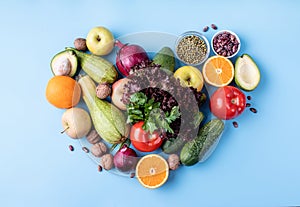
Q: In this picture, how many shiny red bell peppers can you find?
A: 0